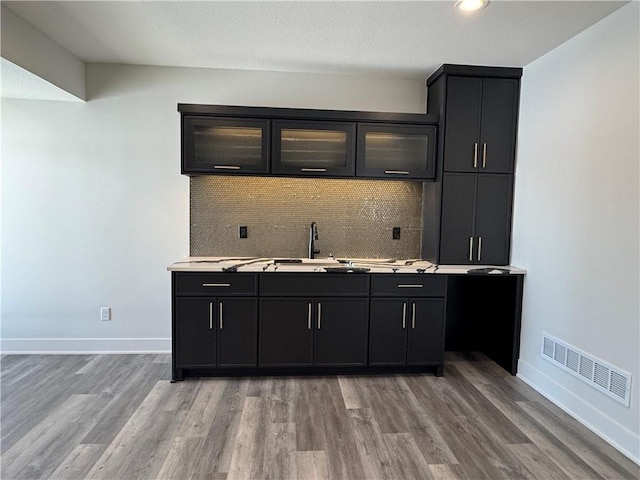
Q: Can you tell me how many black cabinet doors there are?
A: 13